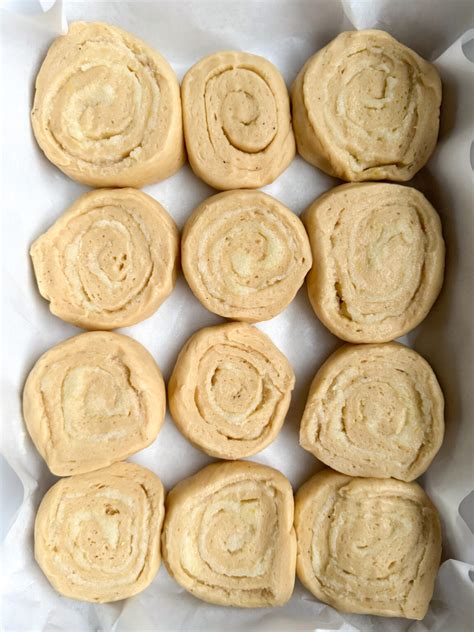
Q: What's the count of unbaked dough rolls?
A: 12